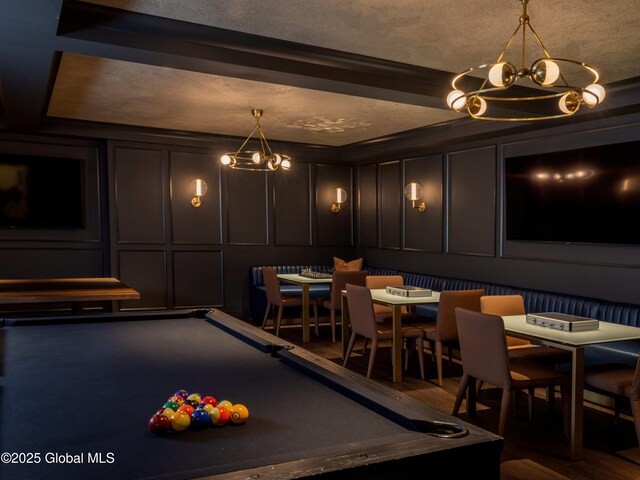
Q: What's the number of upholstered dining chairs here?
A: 8